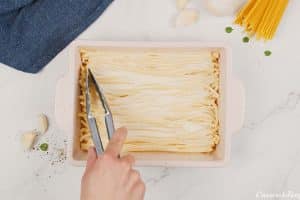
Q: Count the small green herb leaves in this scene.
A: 4